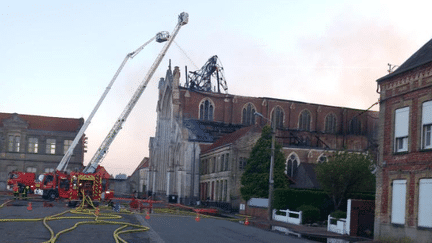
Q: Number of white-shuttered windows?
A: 4